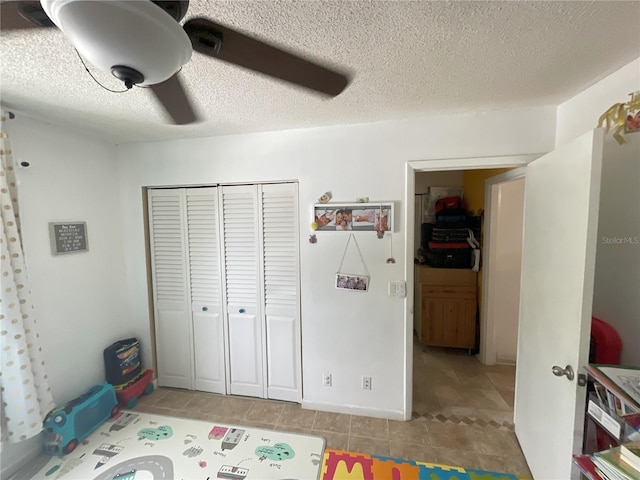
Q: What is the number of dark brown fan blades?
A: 3